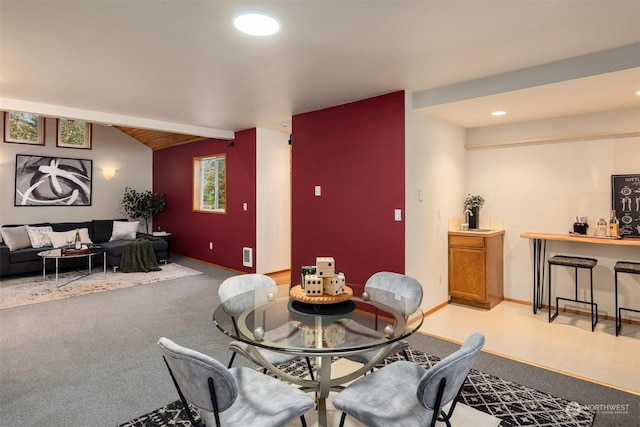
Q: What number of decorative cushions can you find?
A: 4